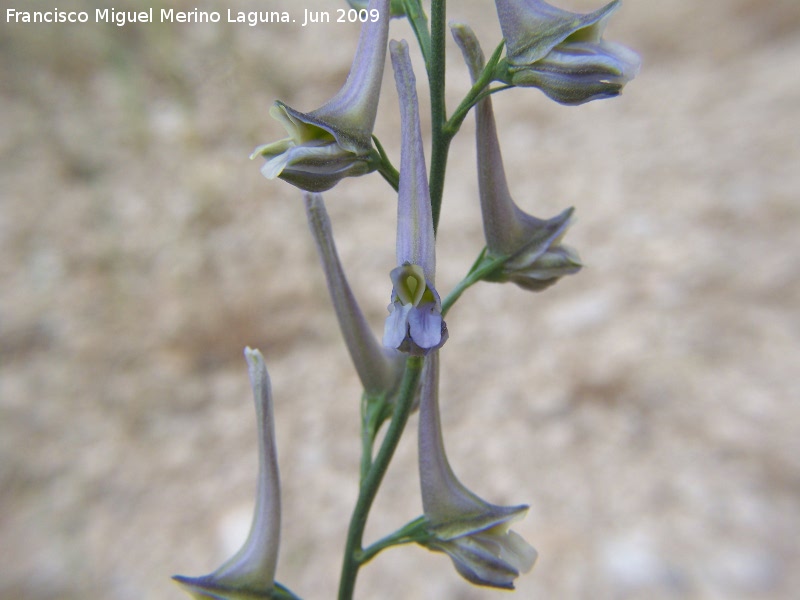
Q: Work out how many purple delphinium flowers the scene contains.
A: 7